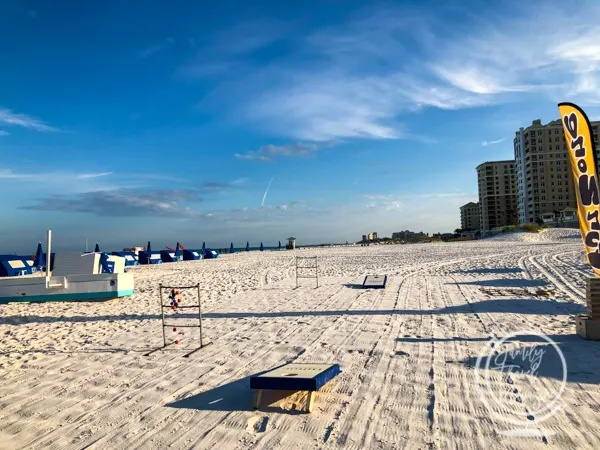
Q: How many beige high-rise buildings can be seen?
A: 3